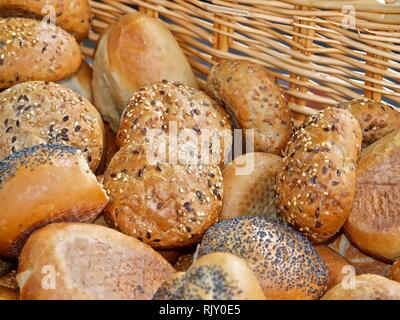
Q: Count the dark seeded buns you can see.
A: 3